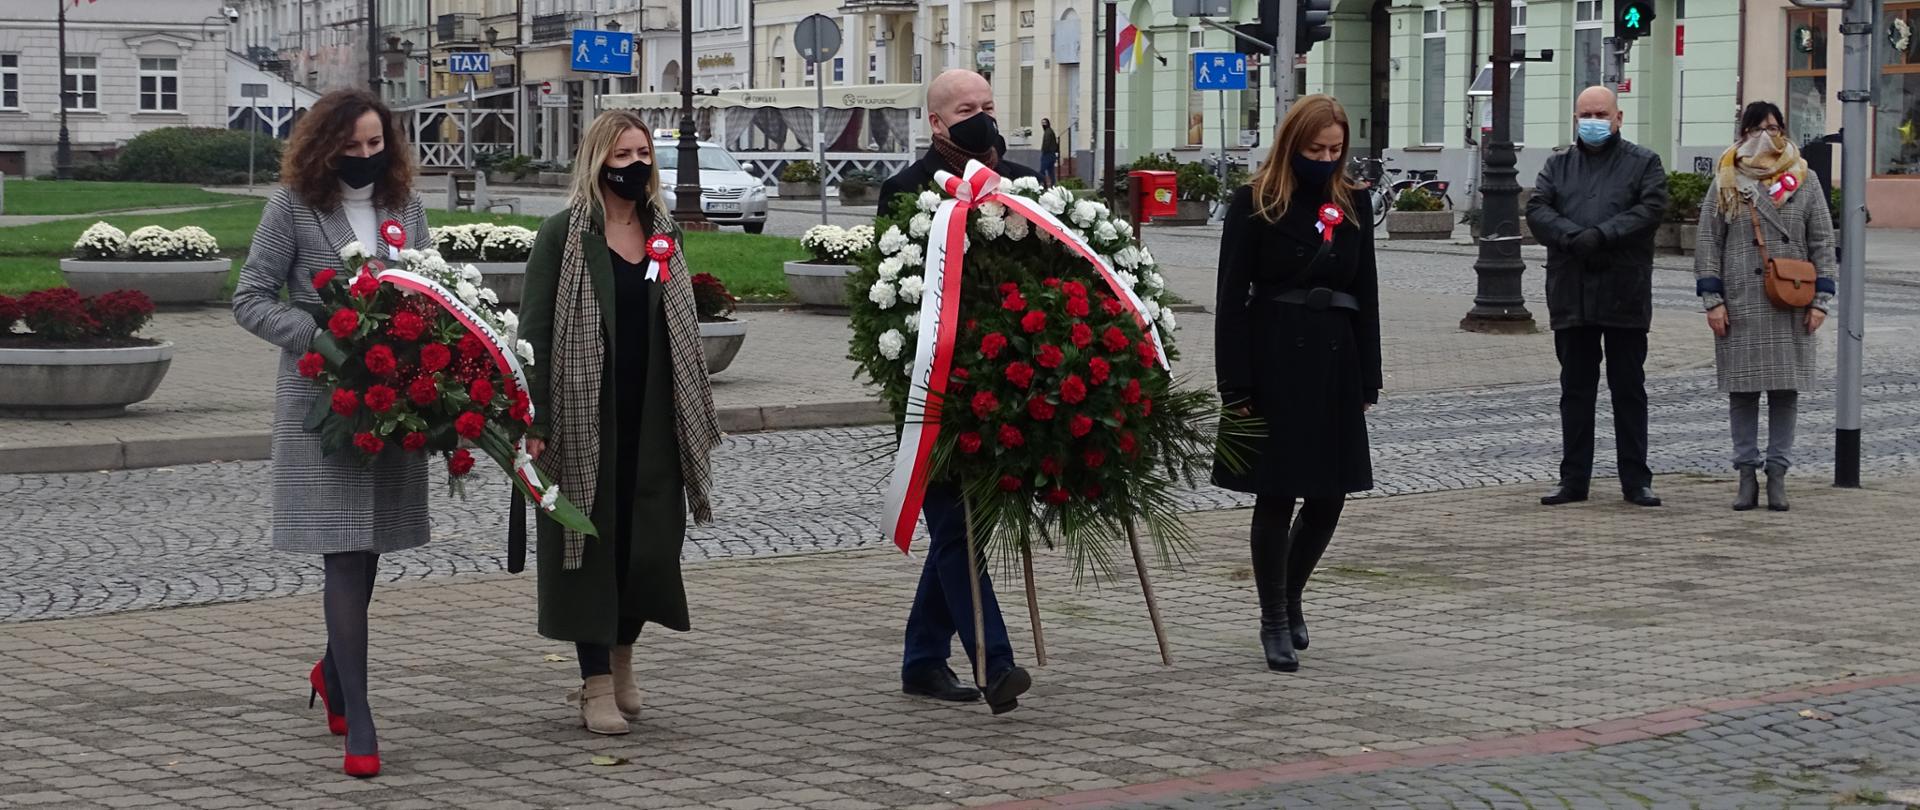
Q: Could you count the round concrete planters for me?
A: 5